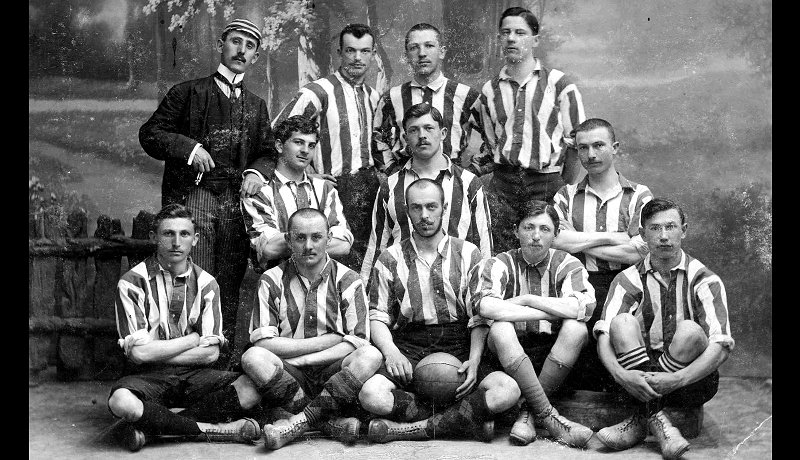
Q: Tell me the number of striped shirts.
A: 11